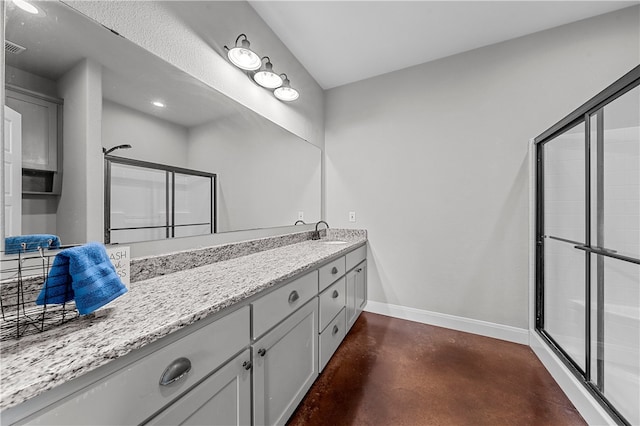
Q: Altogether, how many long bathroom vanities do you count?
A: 1